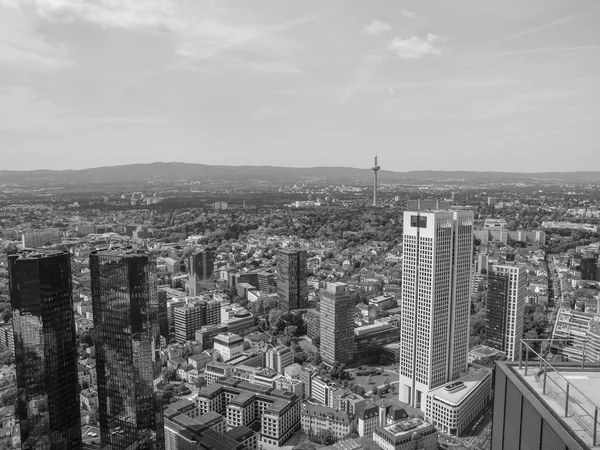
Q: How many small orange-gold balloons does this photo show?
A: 0